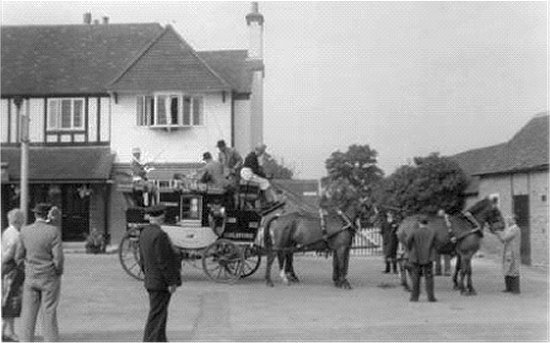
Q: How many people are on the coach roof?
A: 4